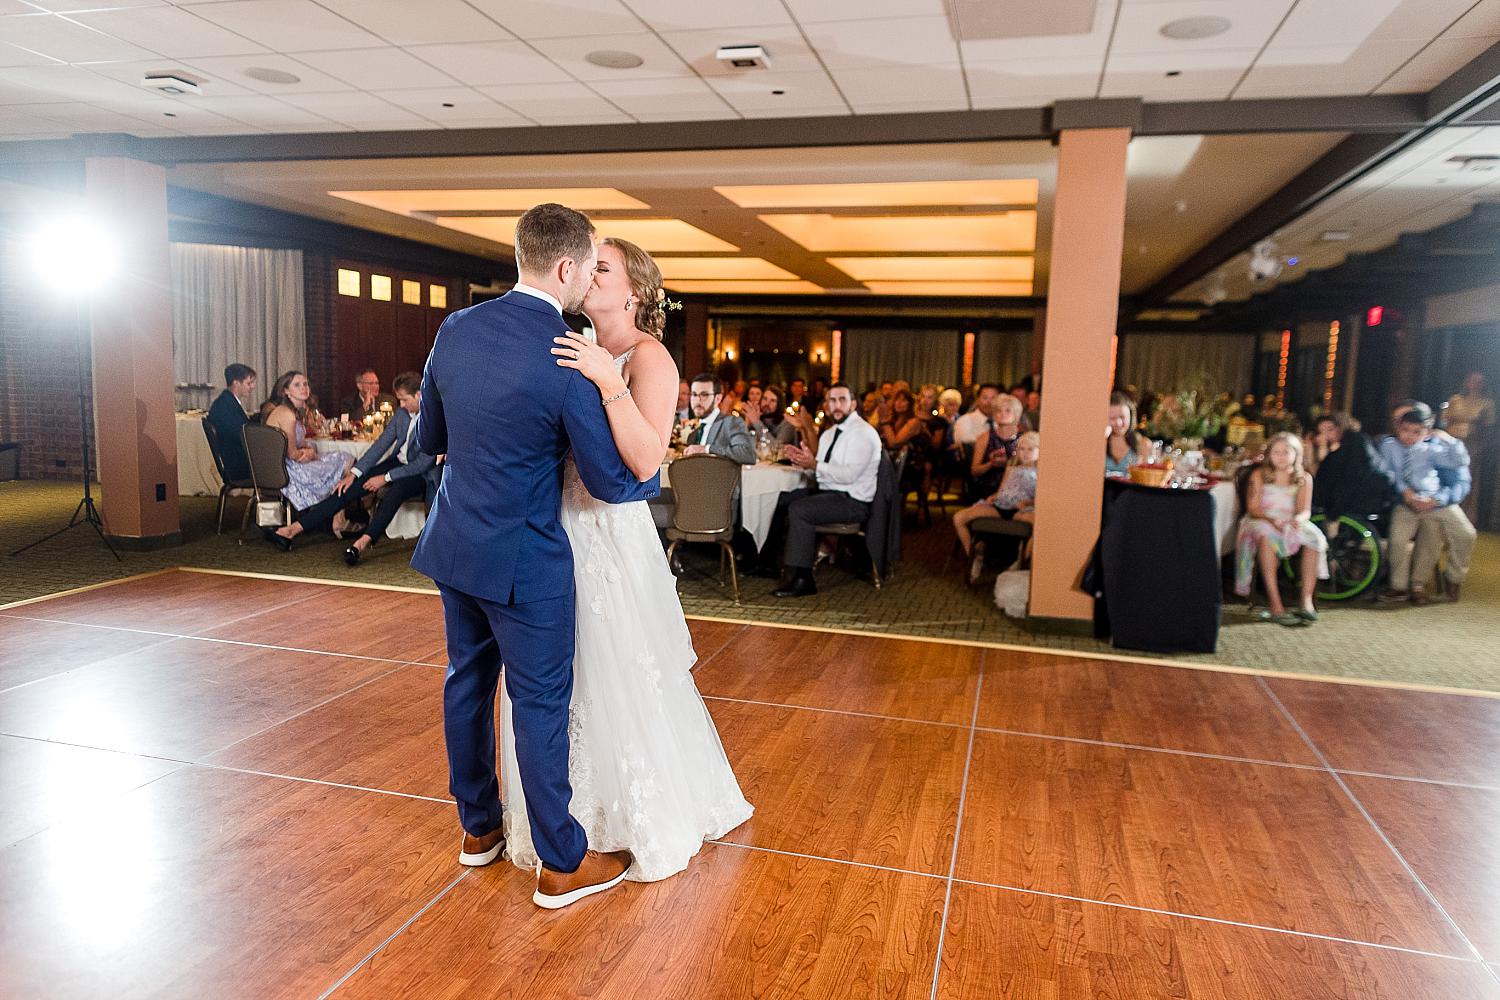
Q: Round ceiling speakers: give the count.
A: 3